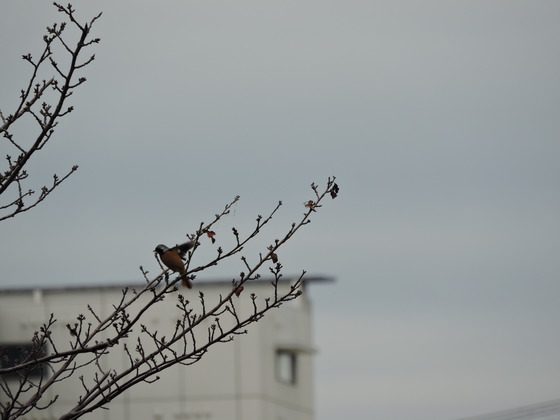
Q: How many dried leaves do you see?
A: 5